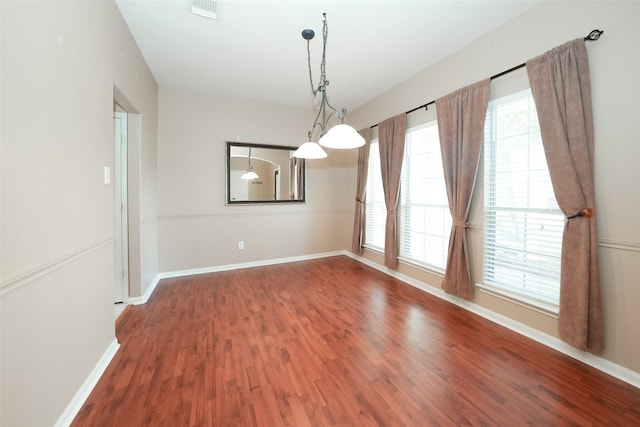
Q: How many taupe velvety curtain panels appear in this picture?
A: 4